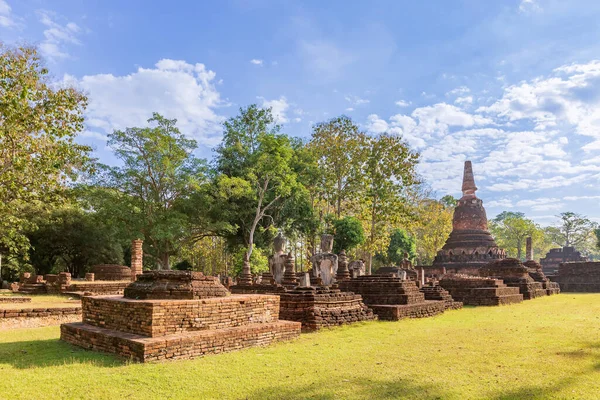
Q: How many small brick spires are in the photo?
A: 3